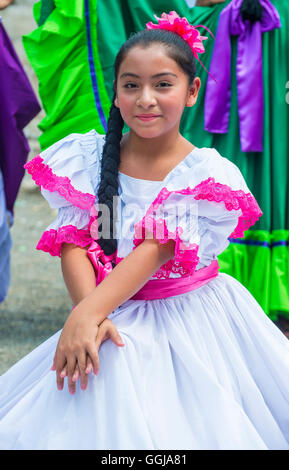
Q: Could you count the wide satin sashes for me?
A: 2